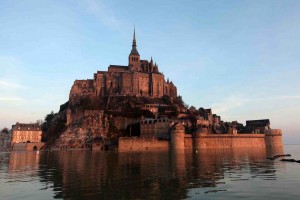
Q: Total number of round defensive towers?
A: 3